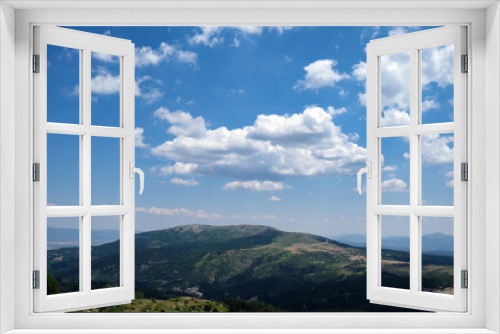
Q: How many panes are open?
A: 2